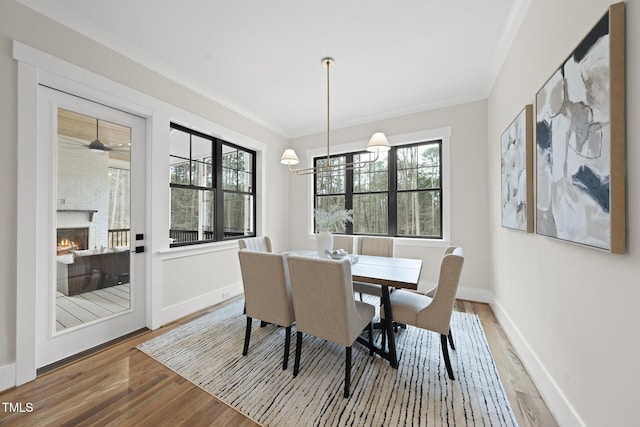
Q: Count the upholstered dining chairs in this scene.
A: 6